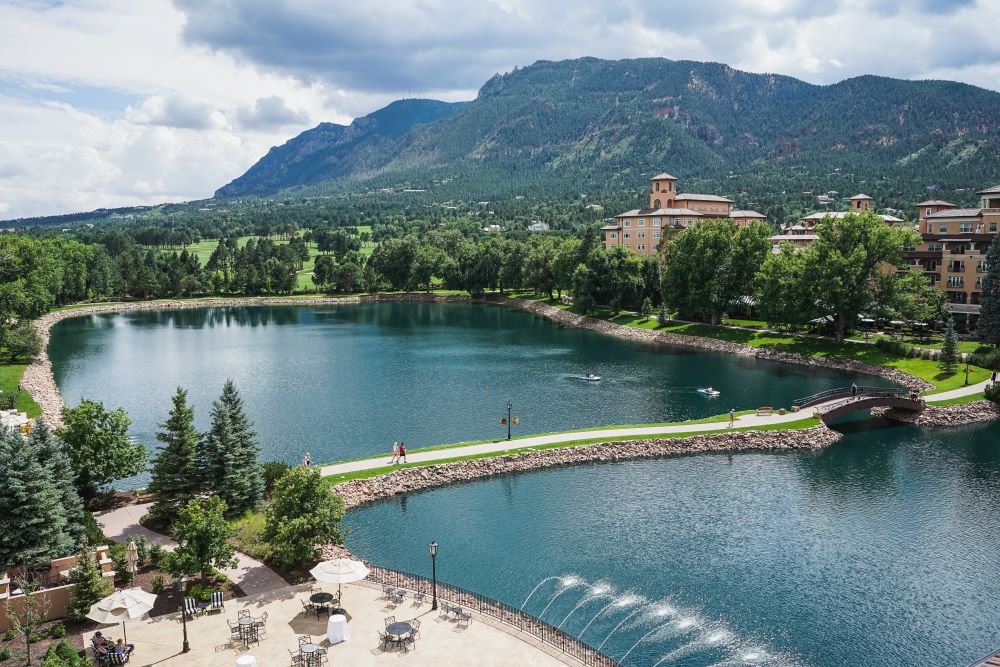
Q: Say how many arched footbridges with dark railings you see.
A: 1